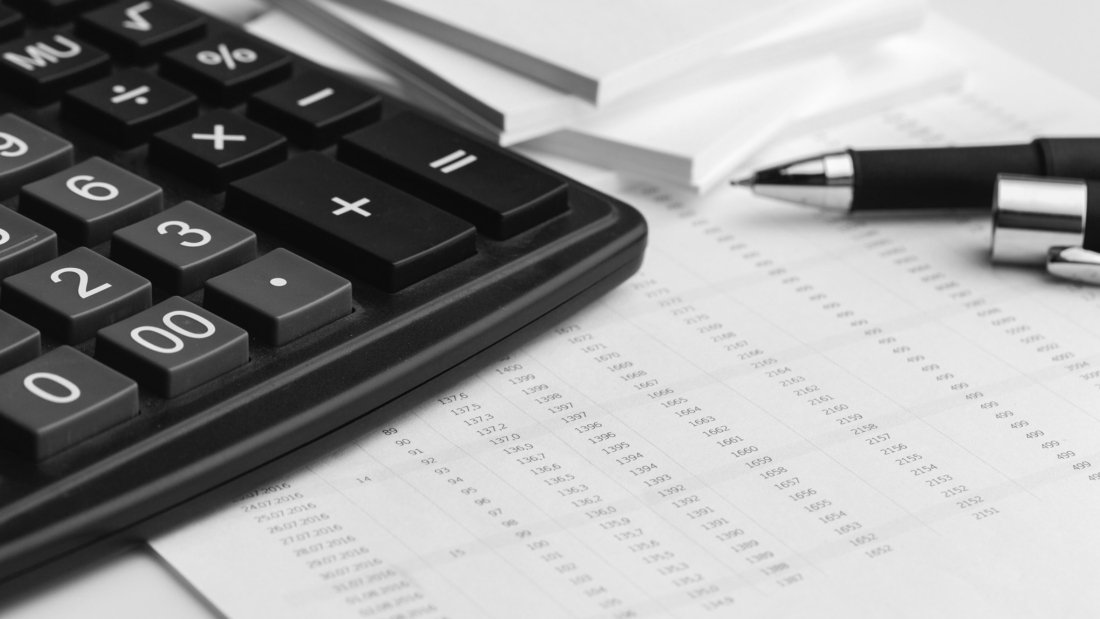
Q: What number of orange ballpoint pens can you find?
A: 0